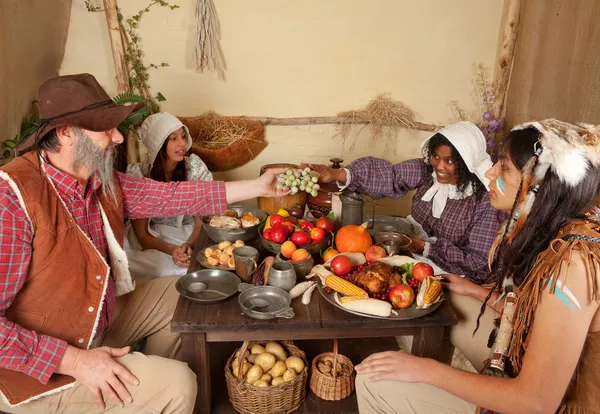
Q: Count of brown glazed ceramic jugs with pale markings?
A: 1